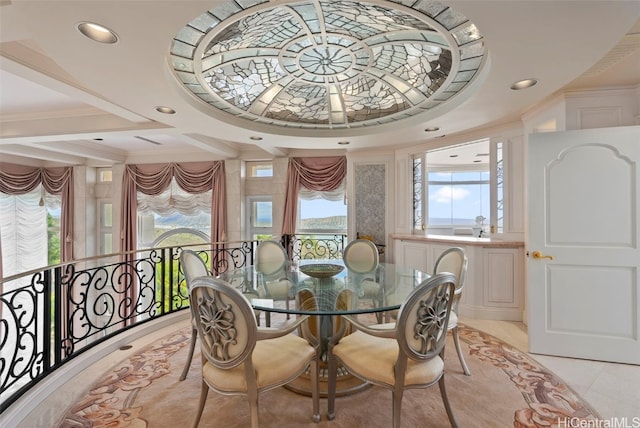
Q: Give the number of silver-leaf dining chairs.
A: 6